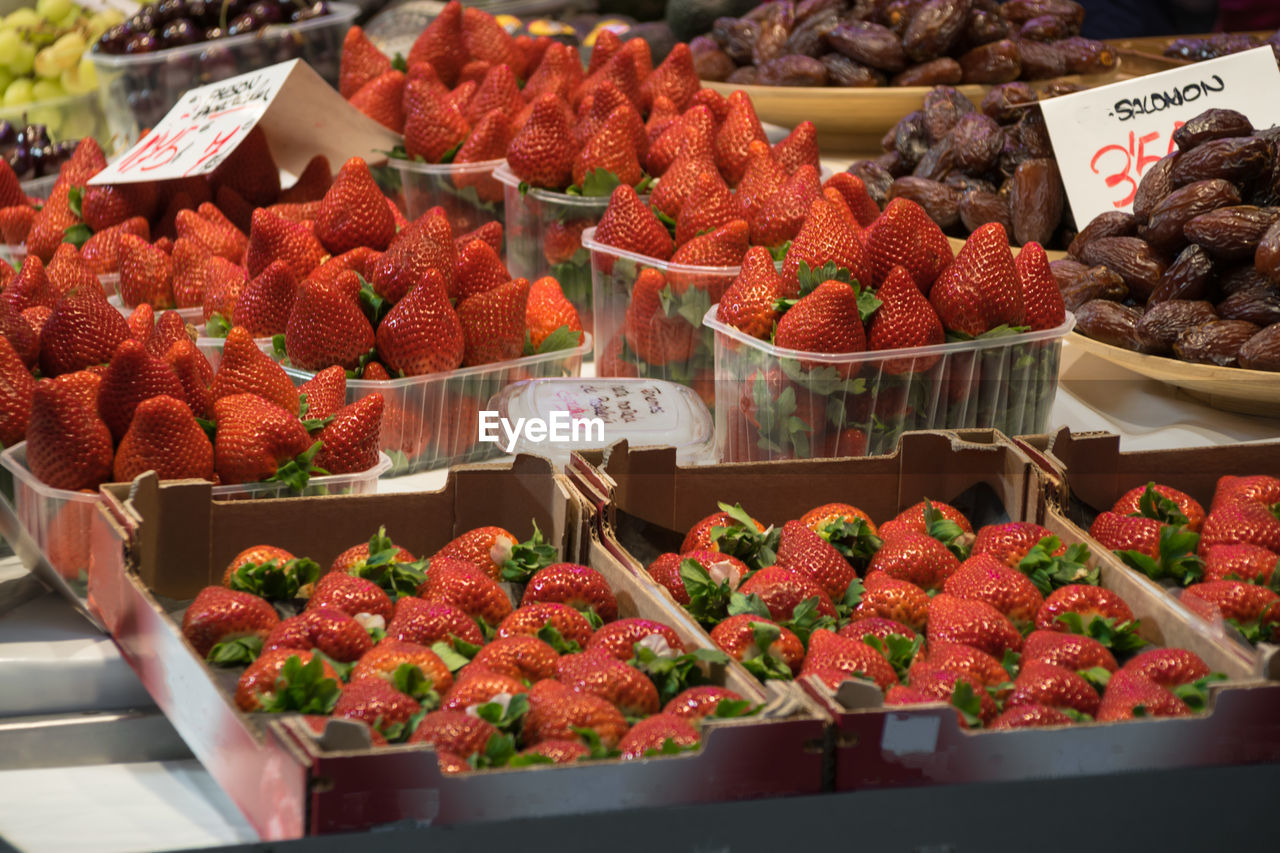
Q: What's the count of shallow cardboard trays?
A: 3